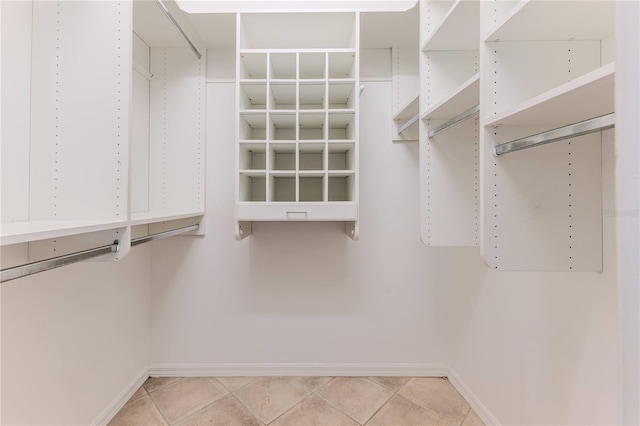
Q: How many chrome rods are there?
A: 6